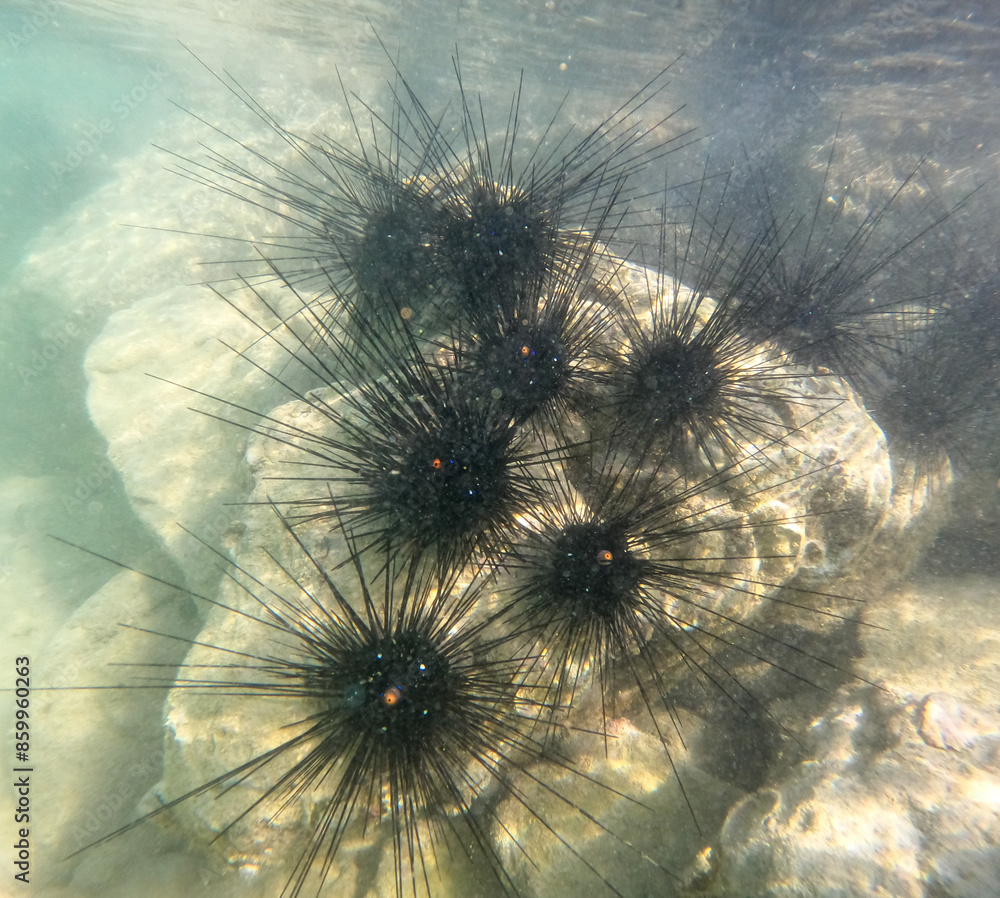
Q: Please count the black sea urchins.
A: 9